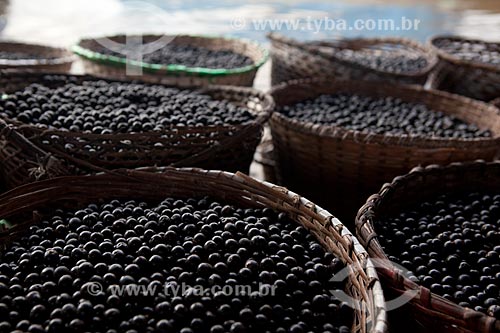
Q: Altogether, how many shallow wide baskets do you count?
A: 8